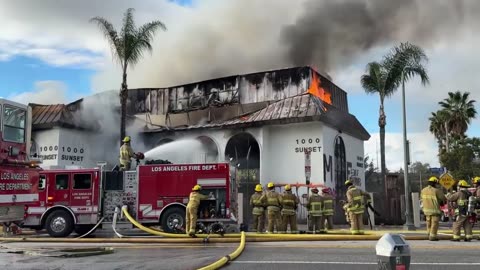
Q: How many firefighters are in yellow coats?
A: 11